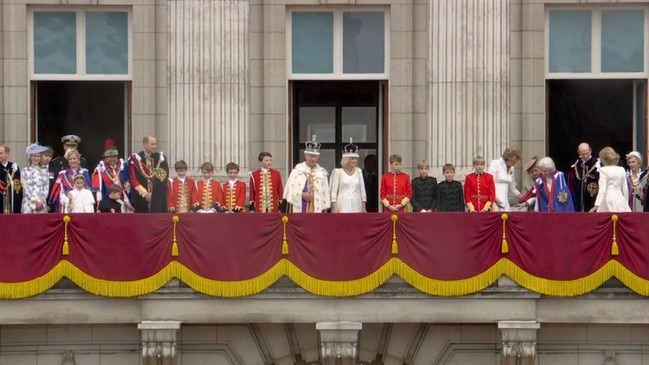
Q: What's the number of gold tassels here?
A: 6